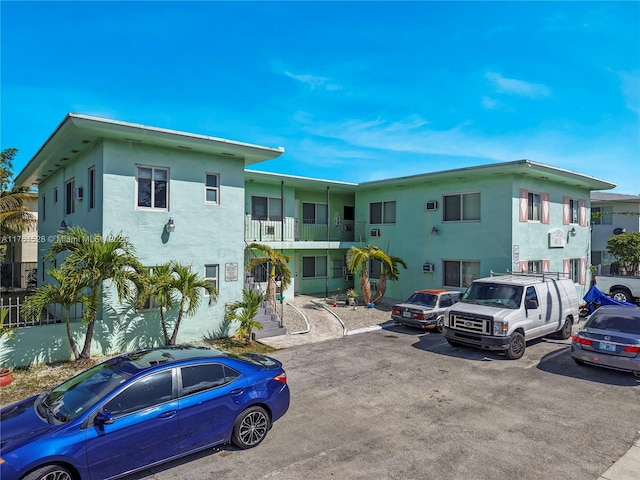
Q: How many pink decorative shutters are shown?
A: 8